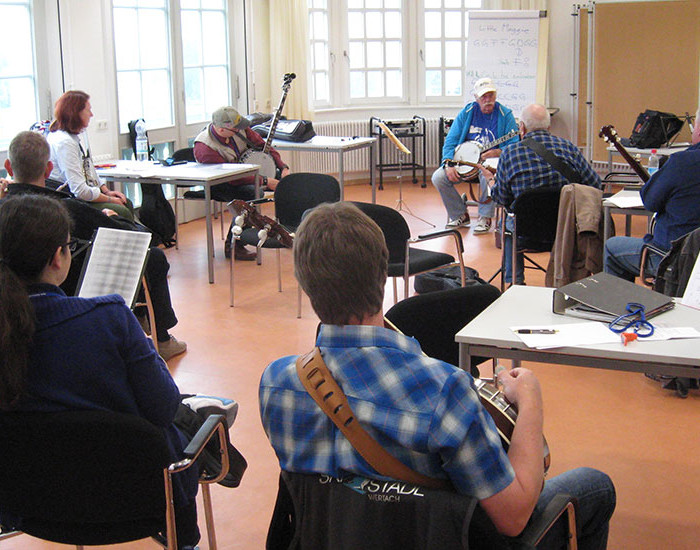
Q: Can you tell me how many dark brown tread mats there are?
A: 0